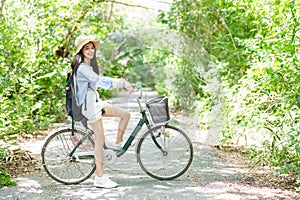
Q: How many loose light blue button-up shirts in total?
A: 1